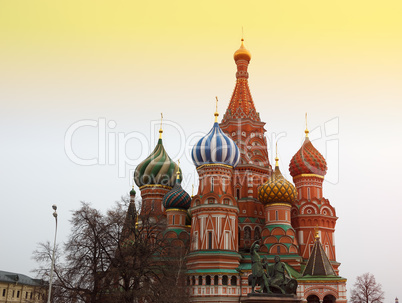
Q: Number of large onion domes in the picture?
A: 5